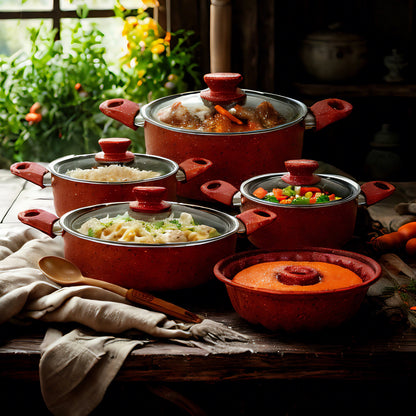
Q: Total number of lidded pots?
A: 4